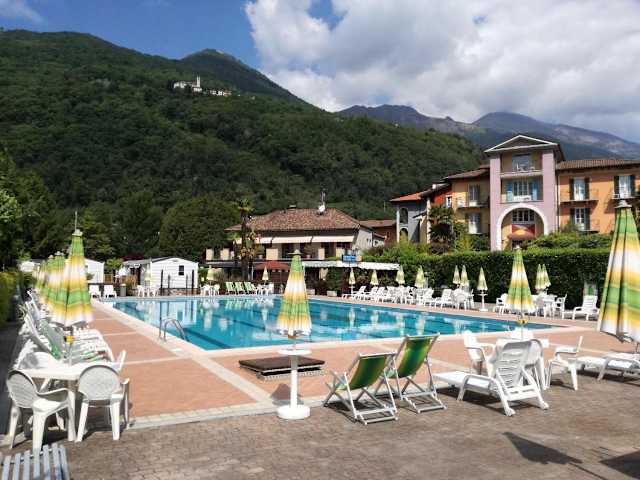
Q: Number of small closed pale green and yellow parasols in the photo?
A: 12